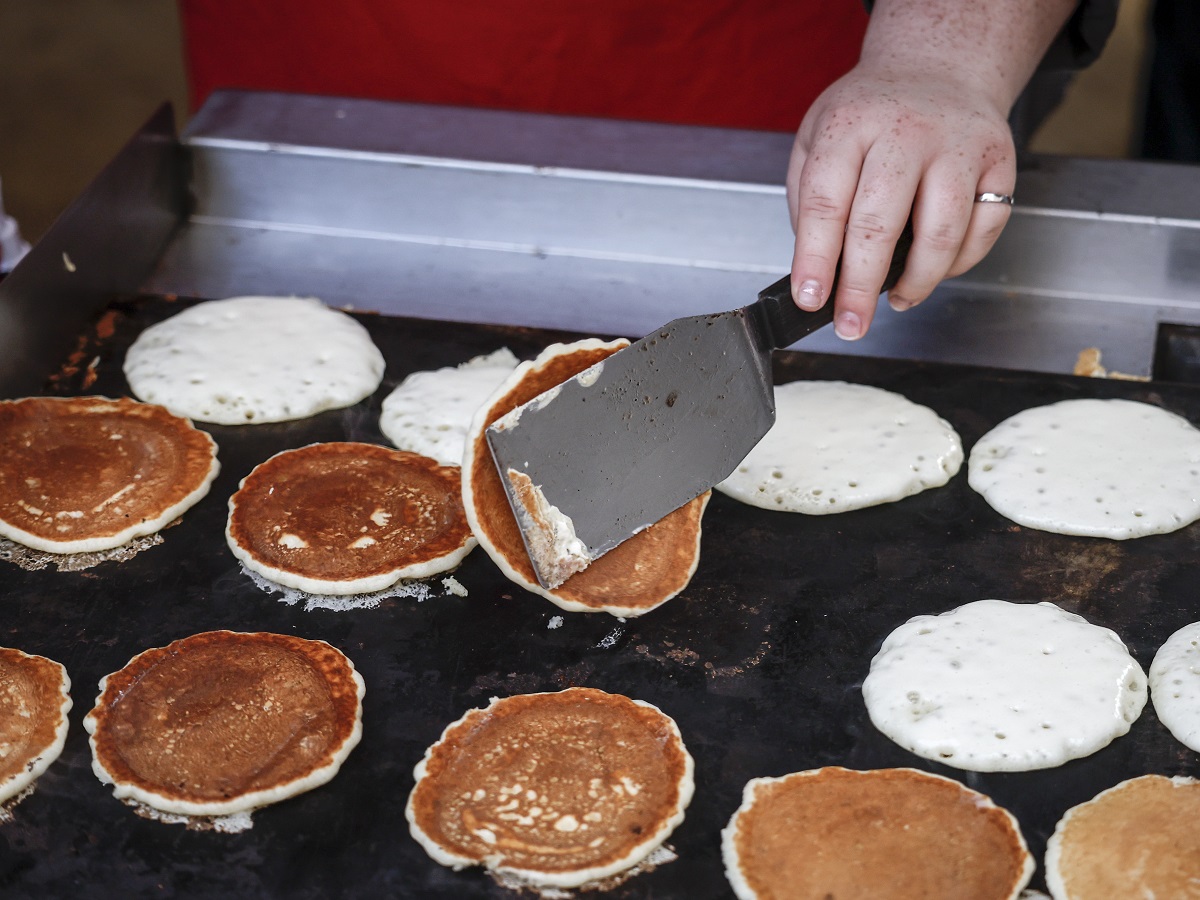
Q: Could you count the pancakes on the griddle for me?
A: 14